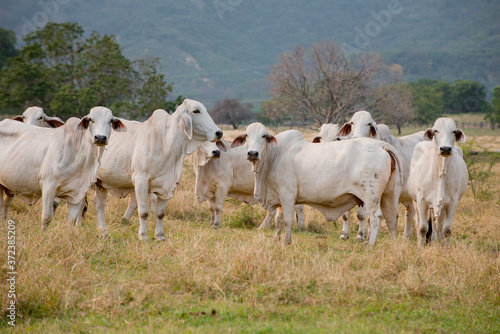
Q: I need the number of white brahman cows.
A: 8